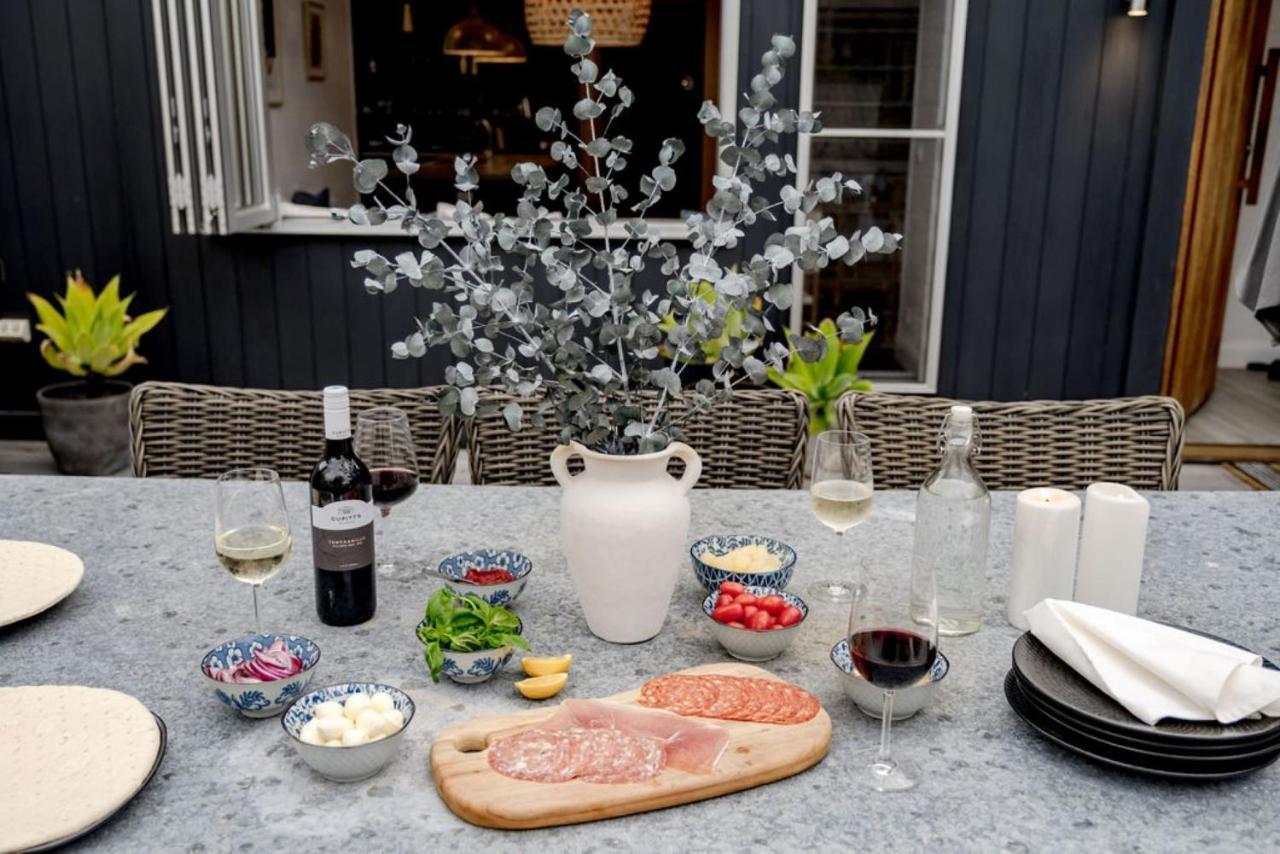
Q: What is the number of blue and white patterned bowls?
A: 7